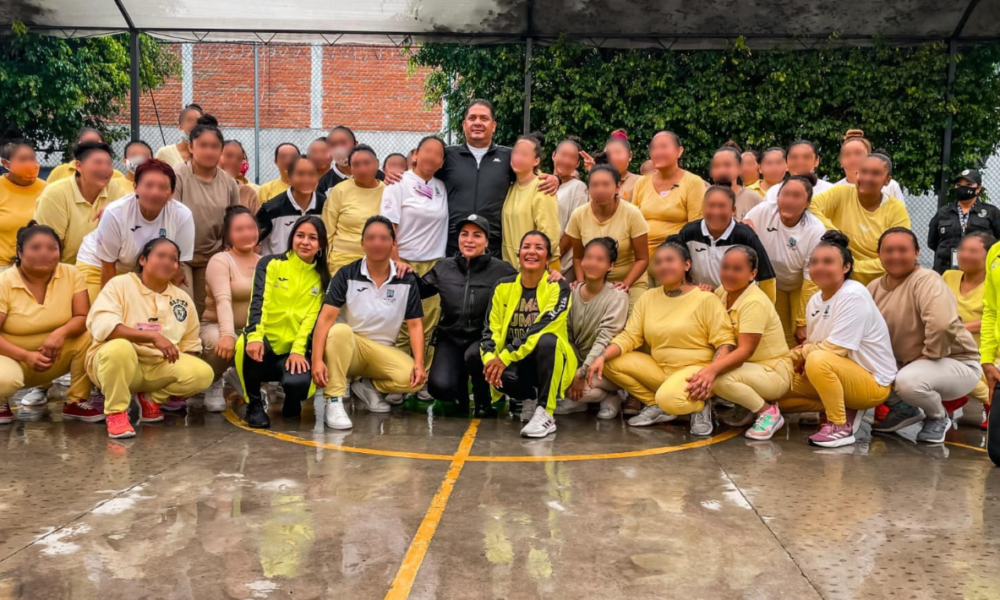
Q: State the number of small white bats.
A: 0